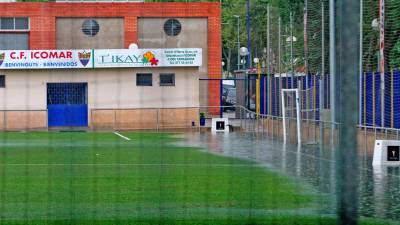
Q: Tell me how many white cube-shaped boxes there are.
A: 2